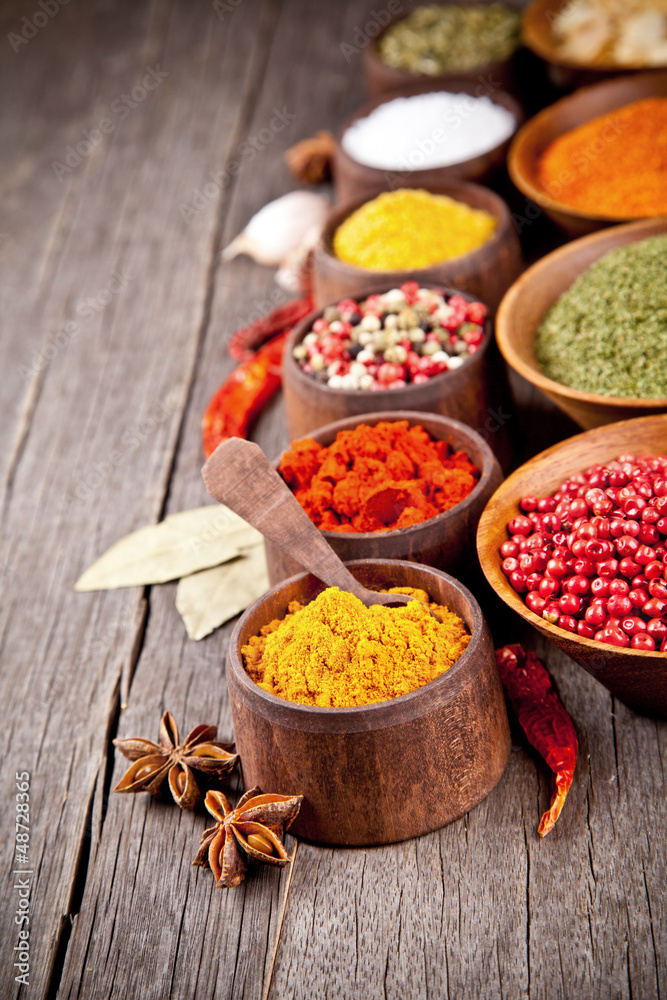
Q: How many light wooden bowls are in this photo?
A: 4